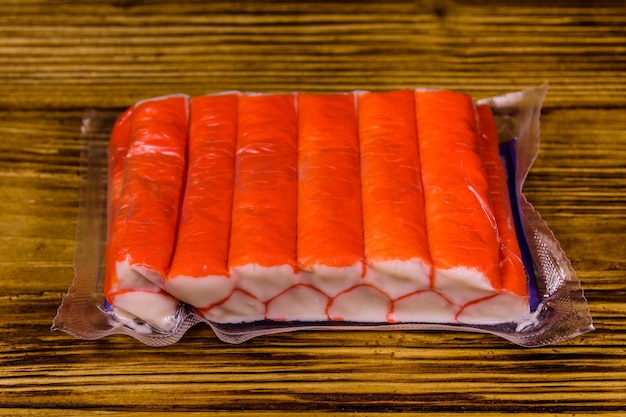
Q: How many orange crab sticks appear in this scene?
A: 12